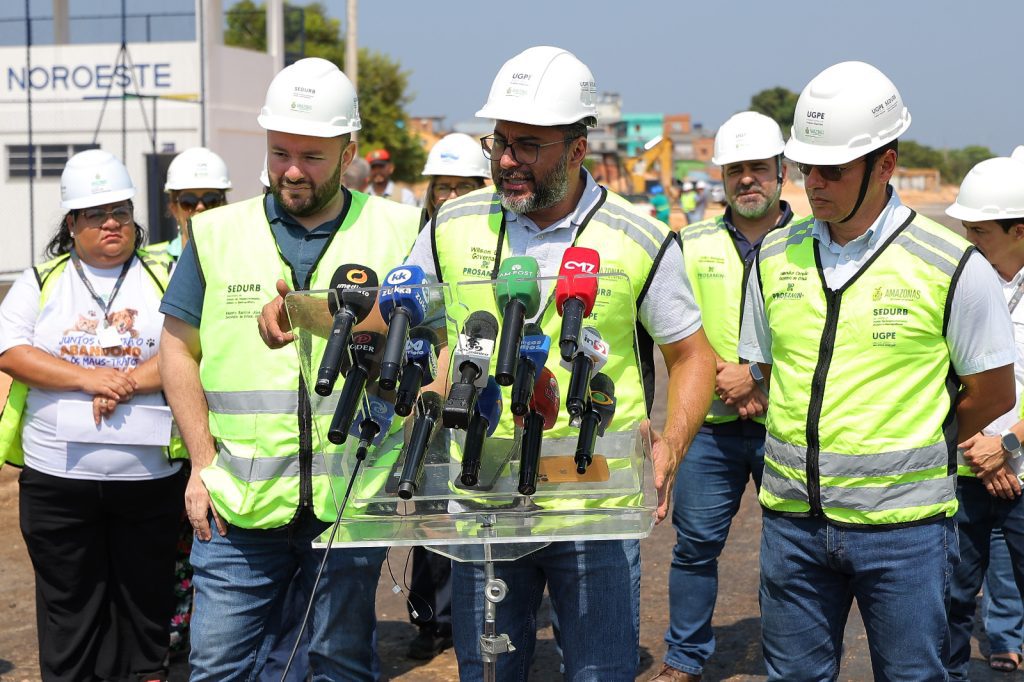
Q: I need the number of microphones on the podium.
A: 14